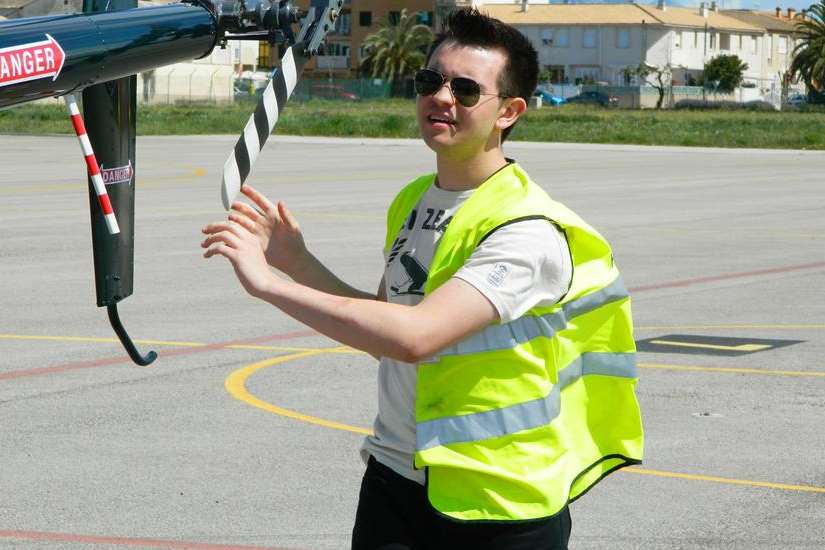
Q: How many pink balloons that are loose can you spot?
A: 0